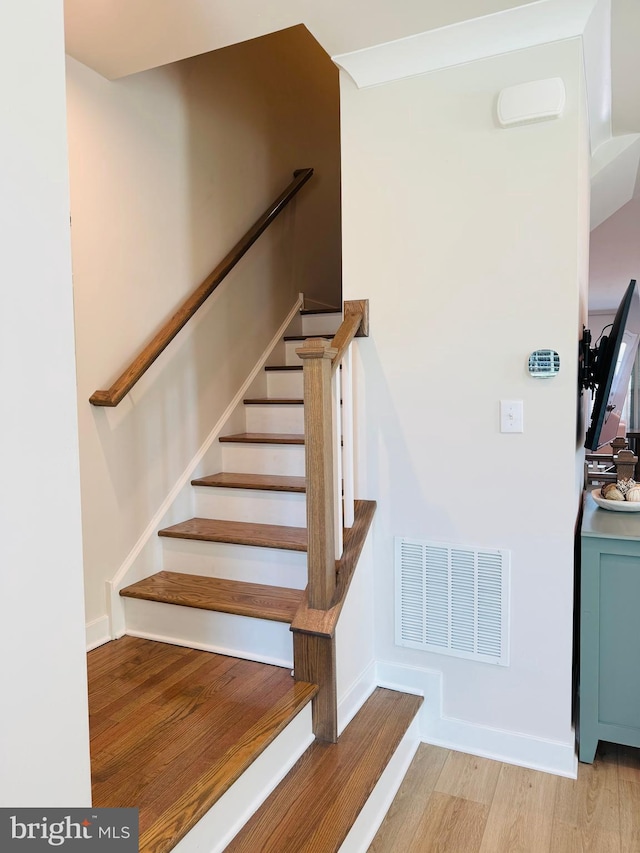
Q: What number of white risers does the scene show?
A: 10